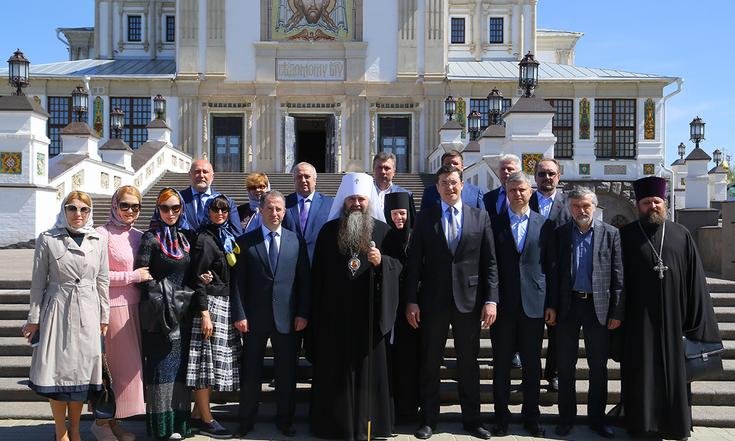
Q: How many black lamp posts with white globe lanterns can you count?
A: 11